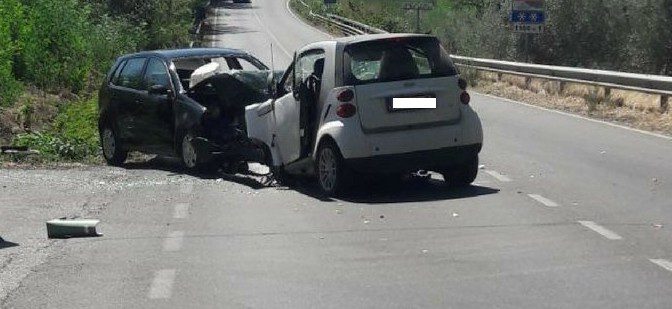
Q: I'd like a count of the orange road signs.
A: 0